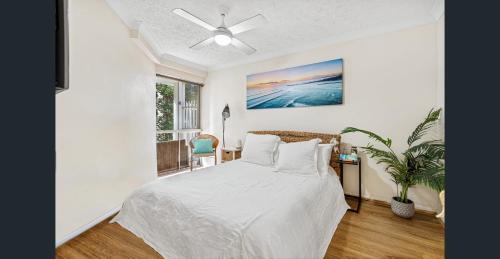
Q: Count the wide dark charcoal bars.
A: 2